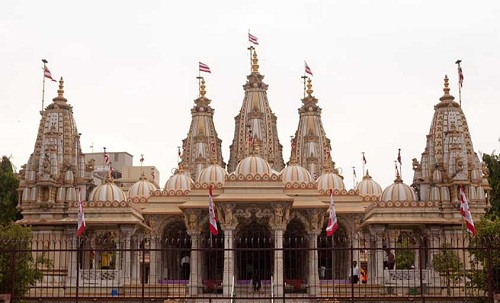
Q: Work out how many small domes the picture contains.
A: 9